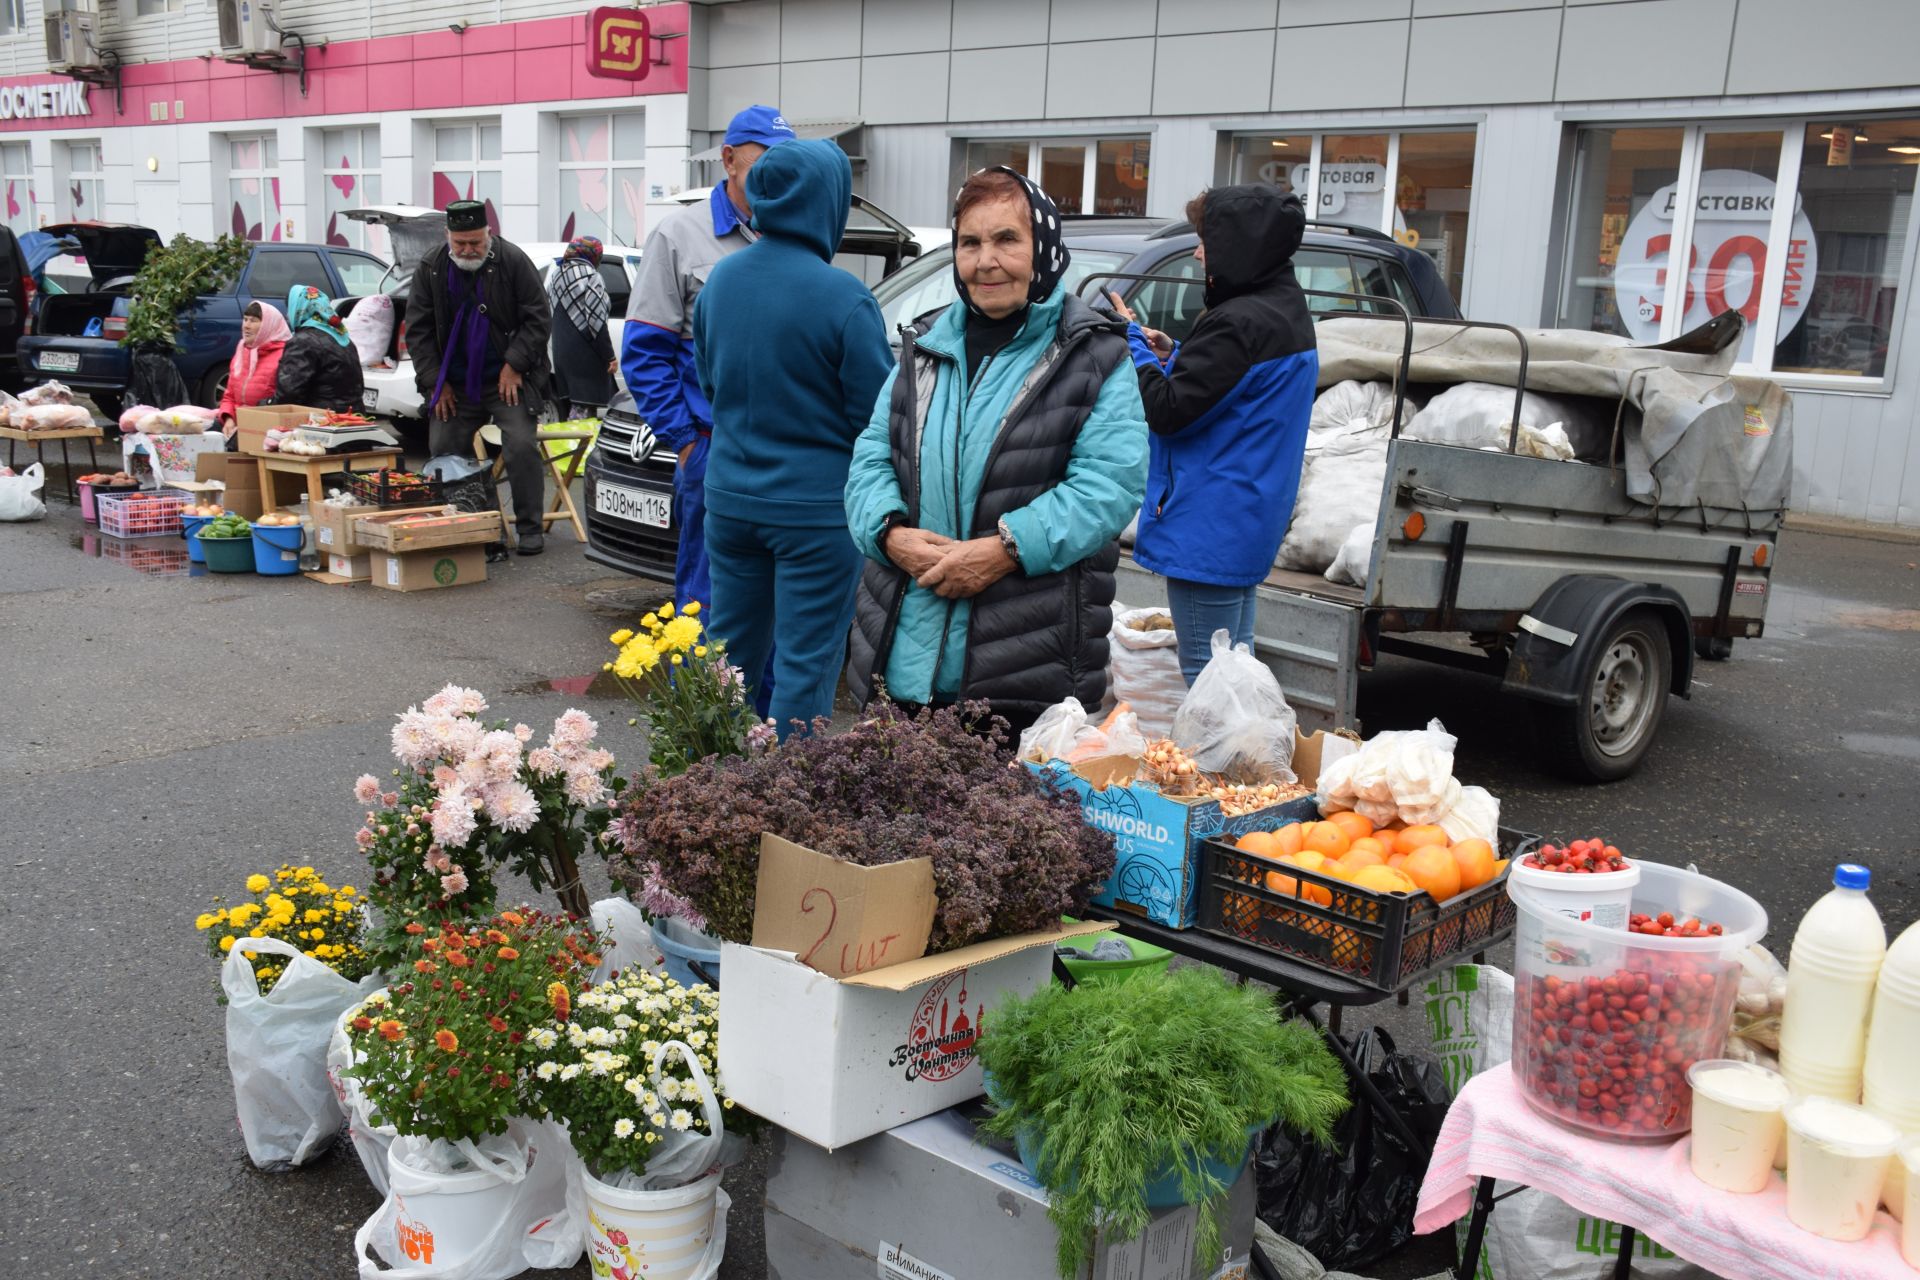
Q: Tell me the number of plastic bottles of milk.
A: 2